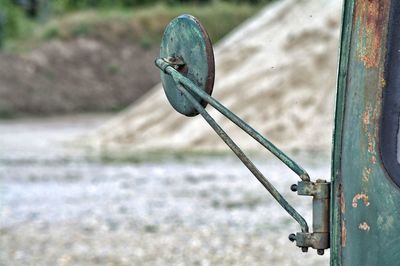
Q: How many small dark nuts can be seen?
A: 4